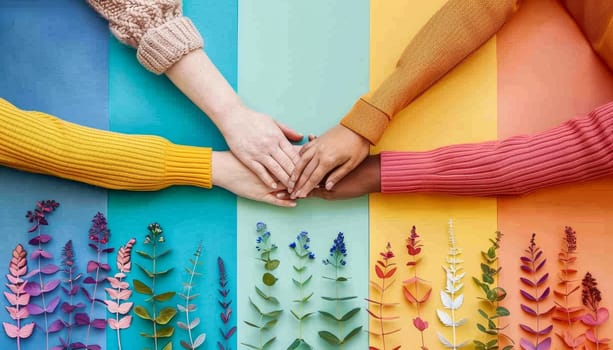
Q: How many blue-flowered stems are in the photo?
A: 3